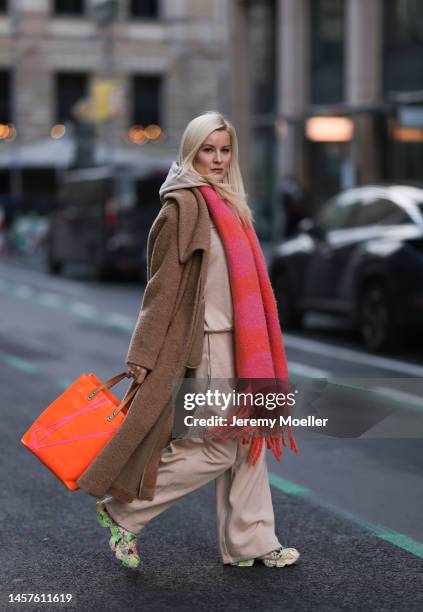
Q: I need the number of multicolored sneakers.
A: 2